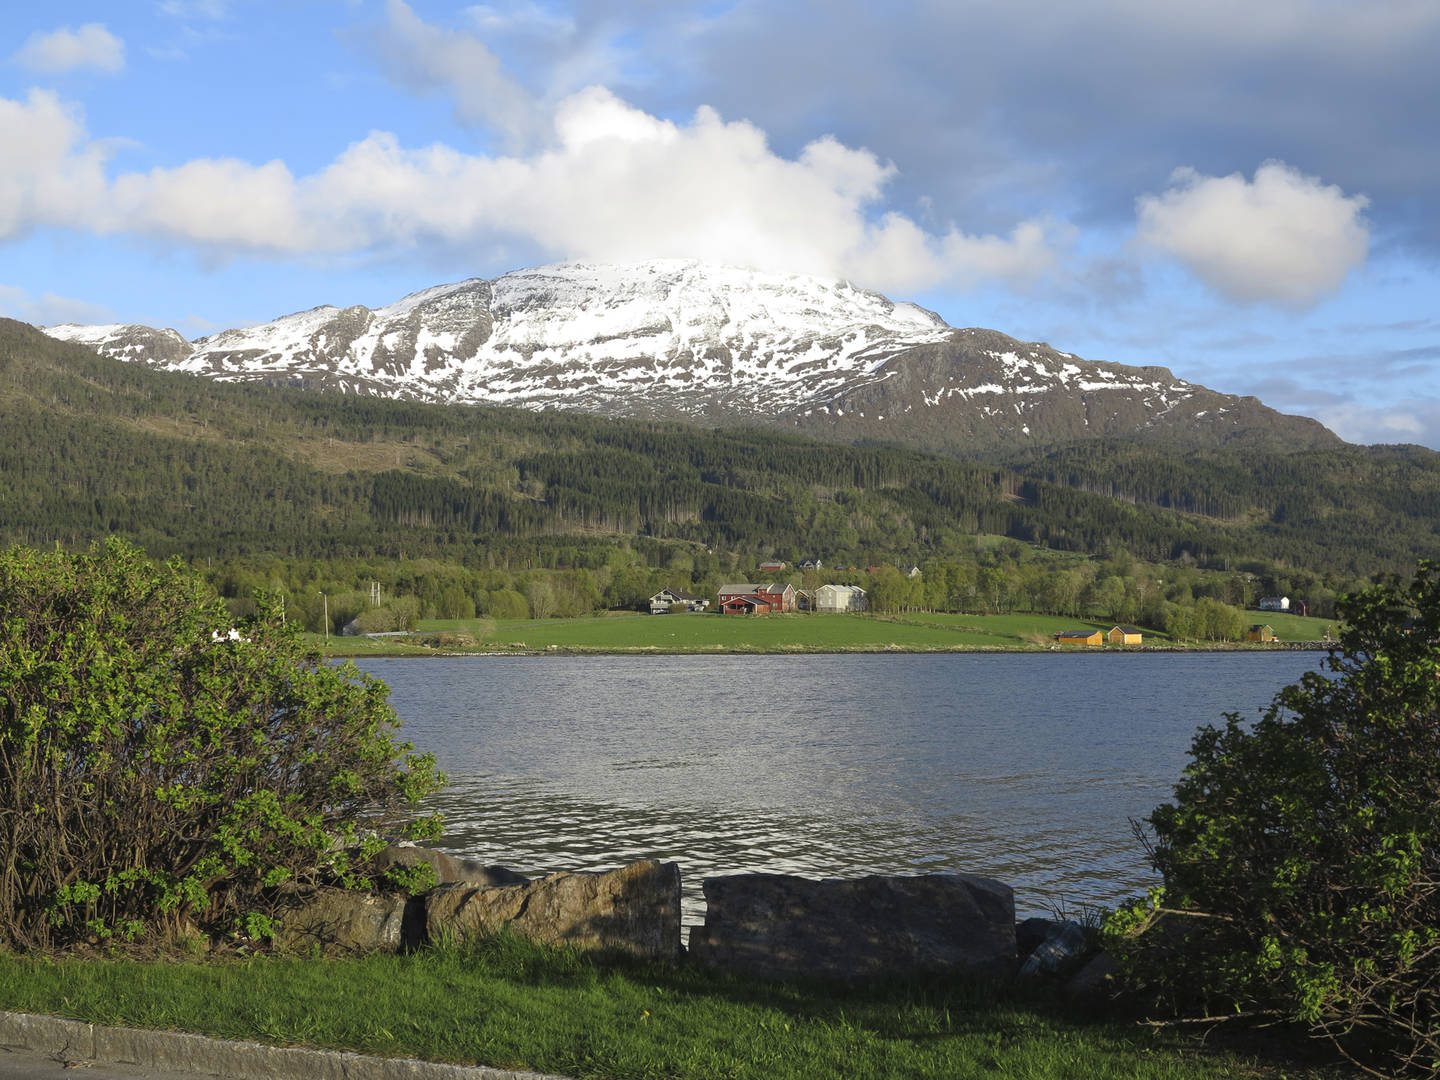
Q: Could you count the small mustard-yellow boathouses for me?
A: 3